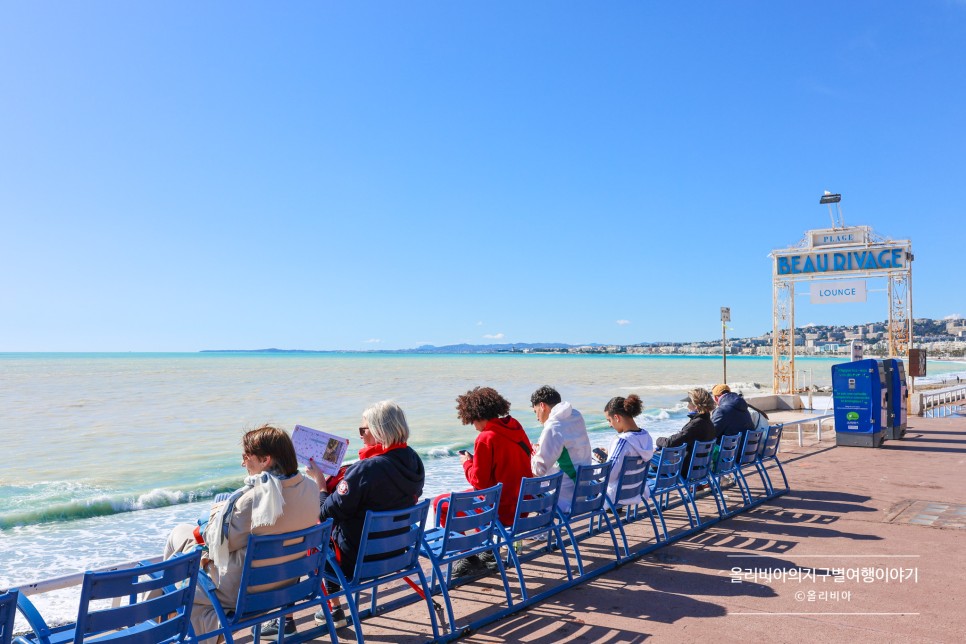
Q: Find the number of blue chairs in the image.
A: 13